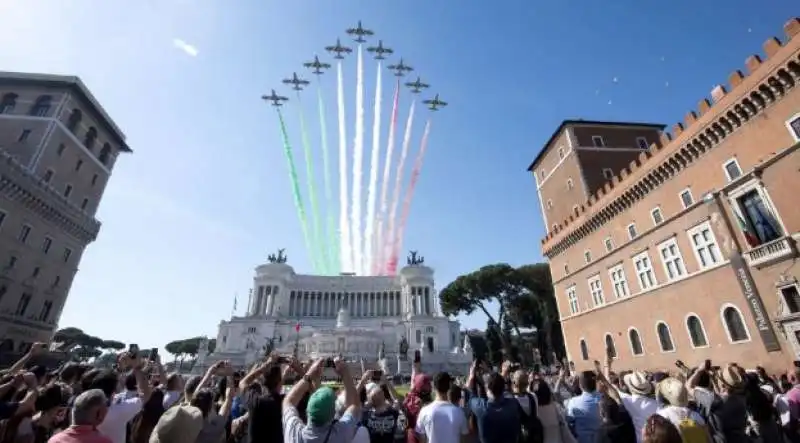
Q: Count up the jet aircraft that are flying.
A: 9